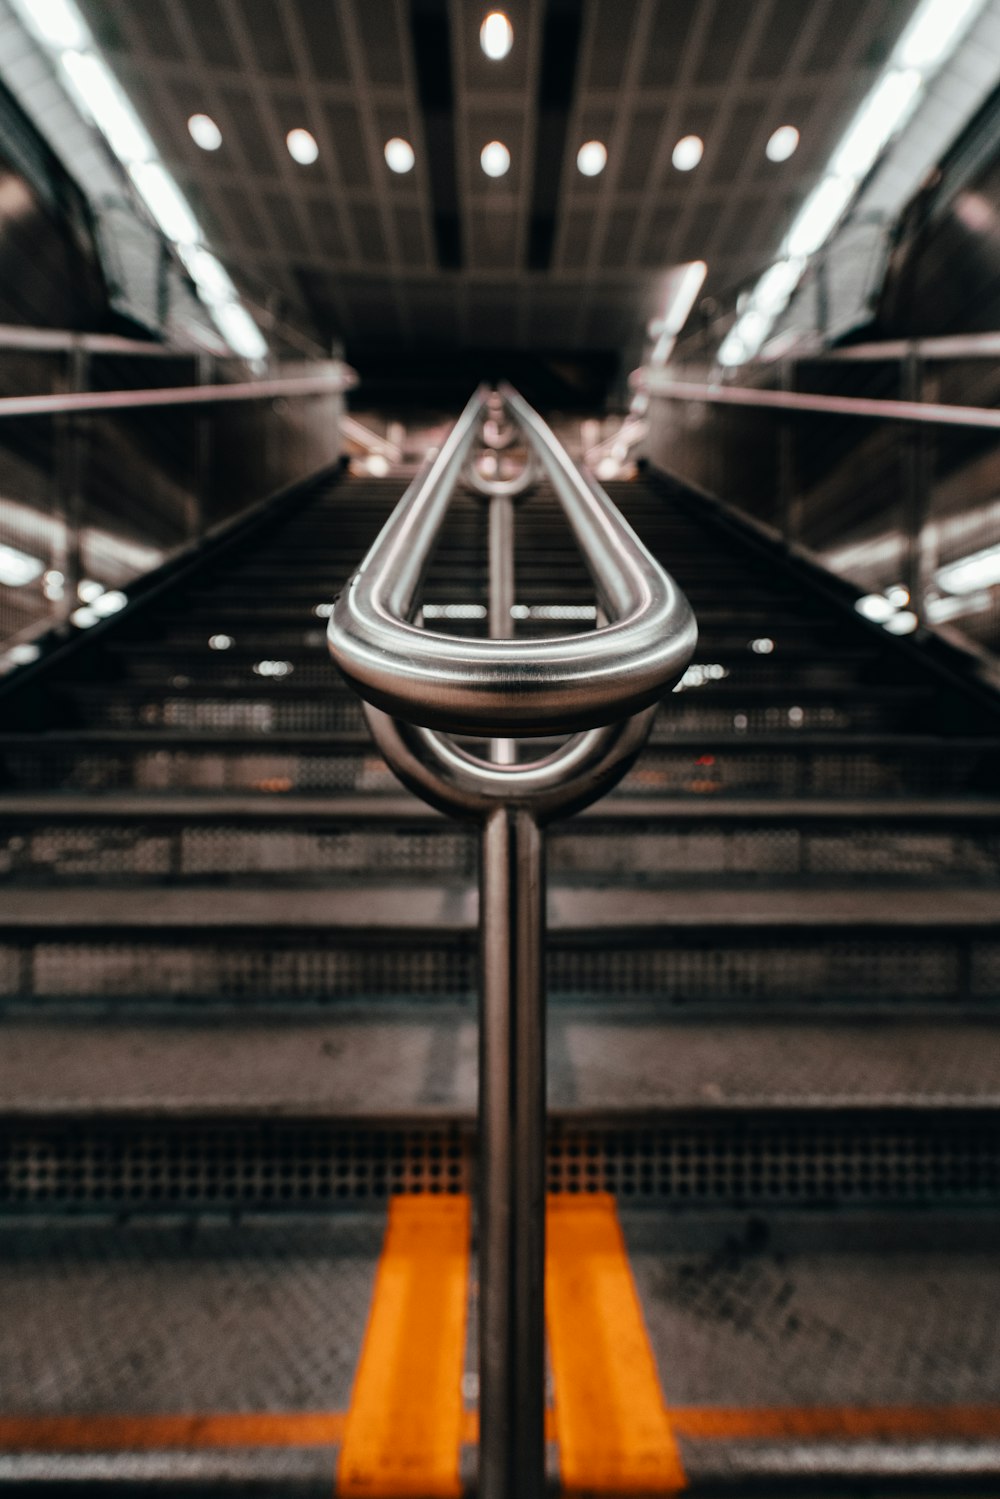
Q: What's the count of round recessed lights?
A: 8